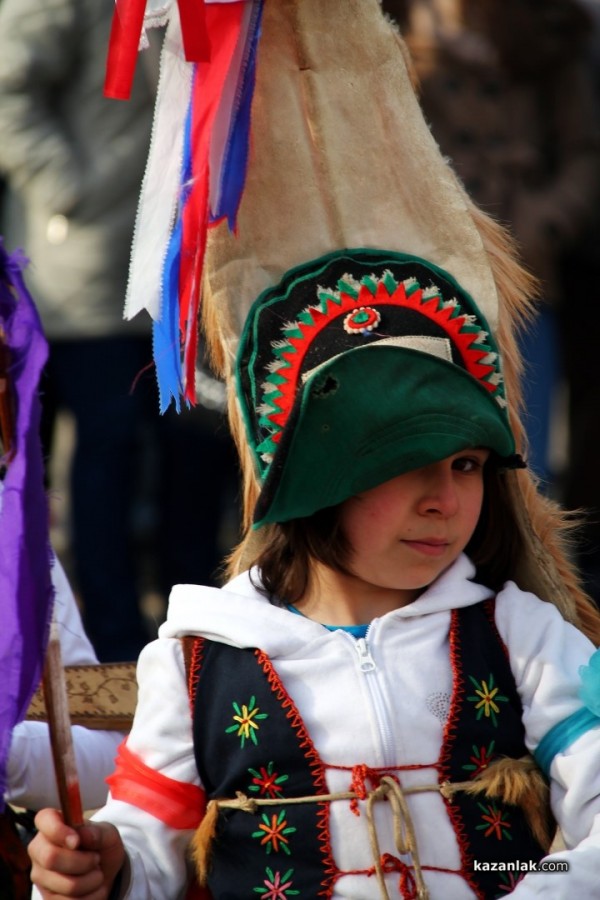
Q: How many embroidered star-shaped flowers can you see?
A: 8